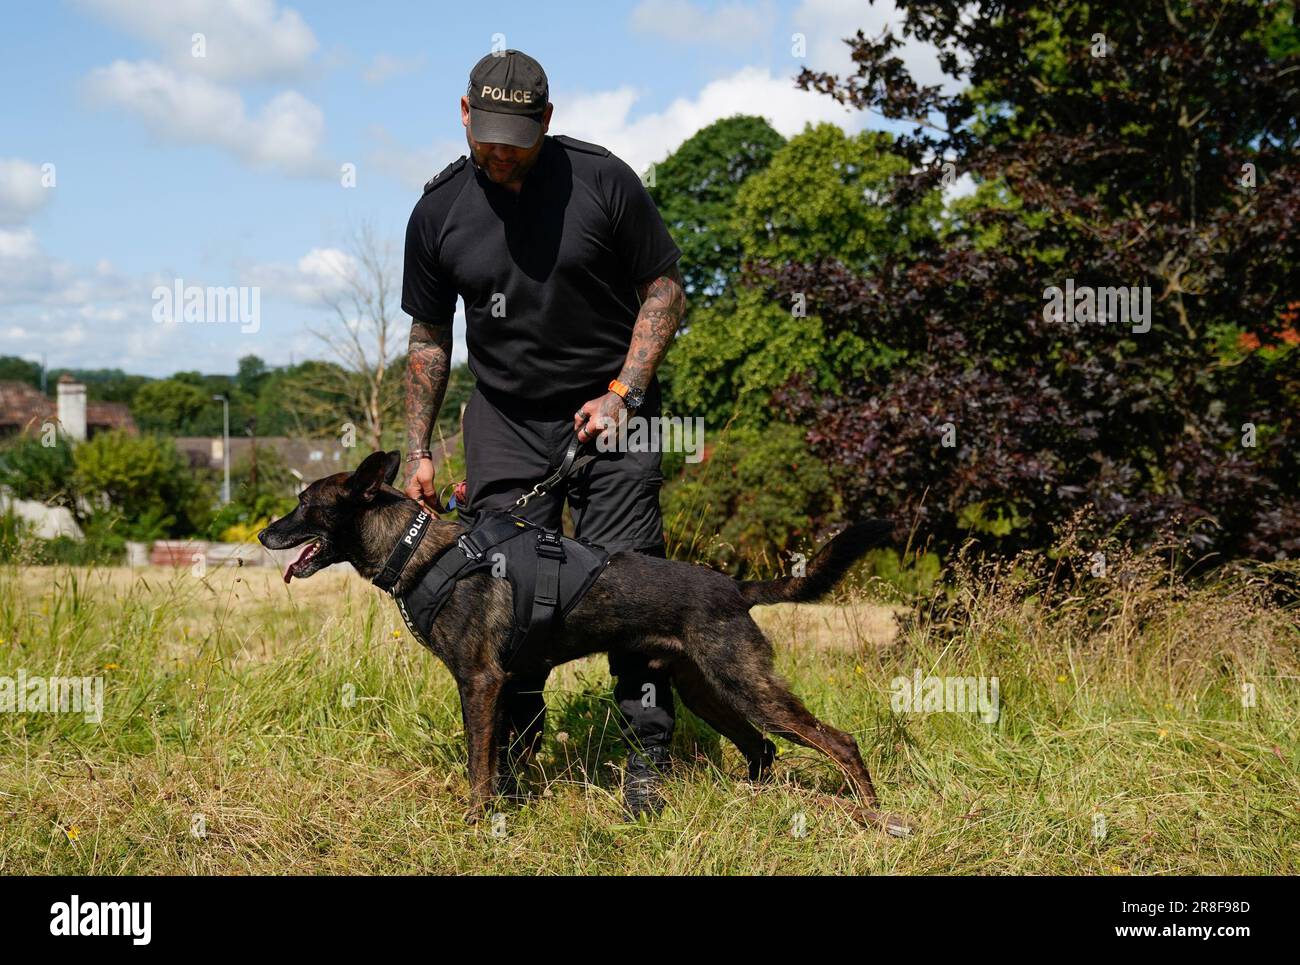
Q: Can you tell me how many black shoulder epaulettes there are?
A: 2